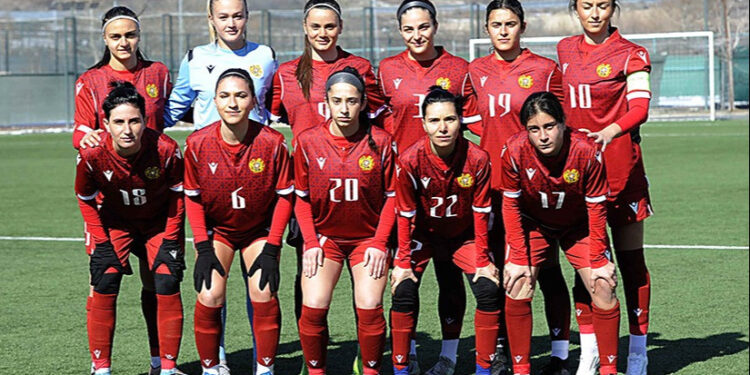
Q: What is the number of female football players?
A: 11